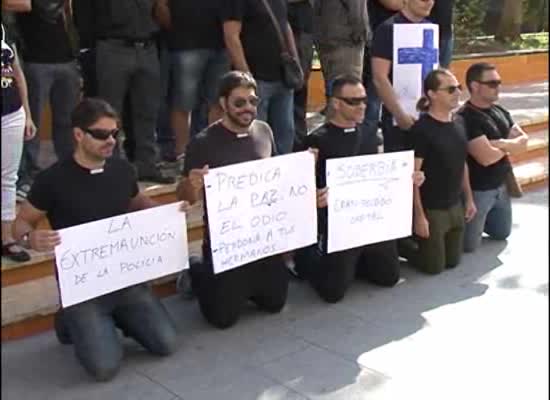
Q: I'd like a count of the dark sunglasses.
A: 5